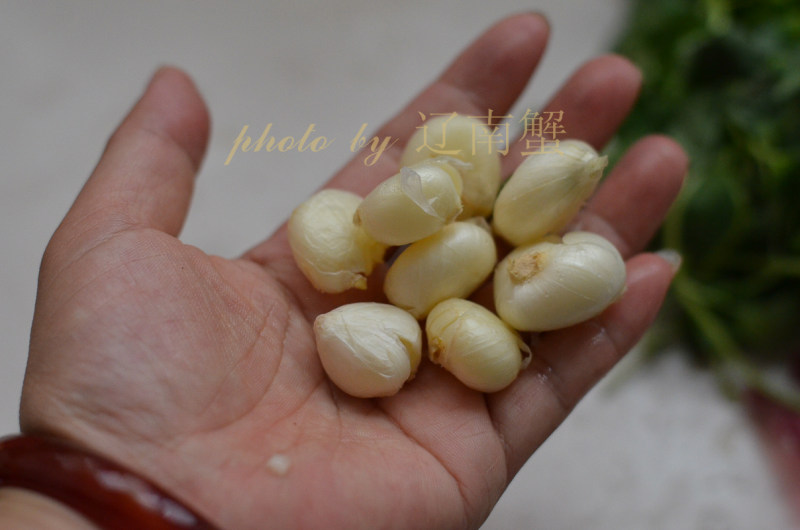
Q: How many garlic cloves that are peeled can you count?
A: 8